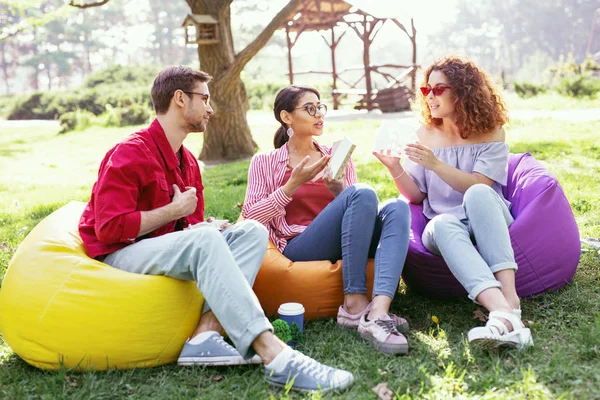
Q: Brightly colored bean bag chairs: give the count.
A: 3